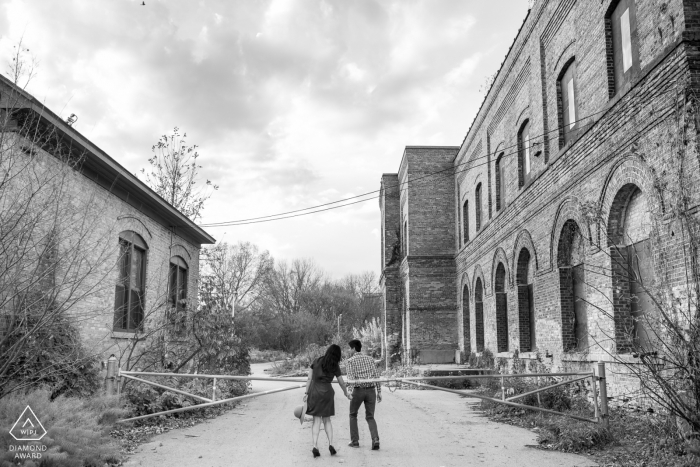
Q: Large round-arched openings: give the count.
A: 6